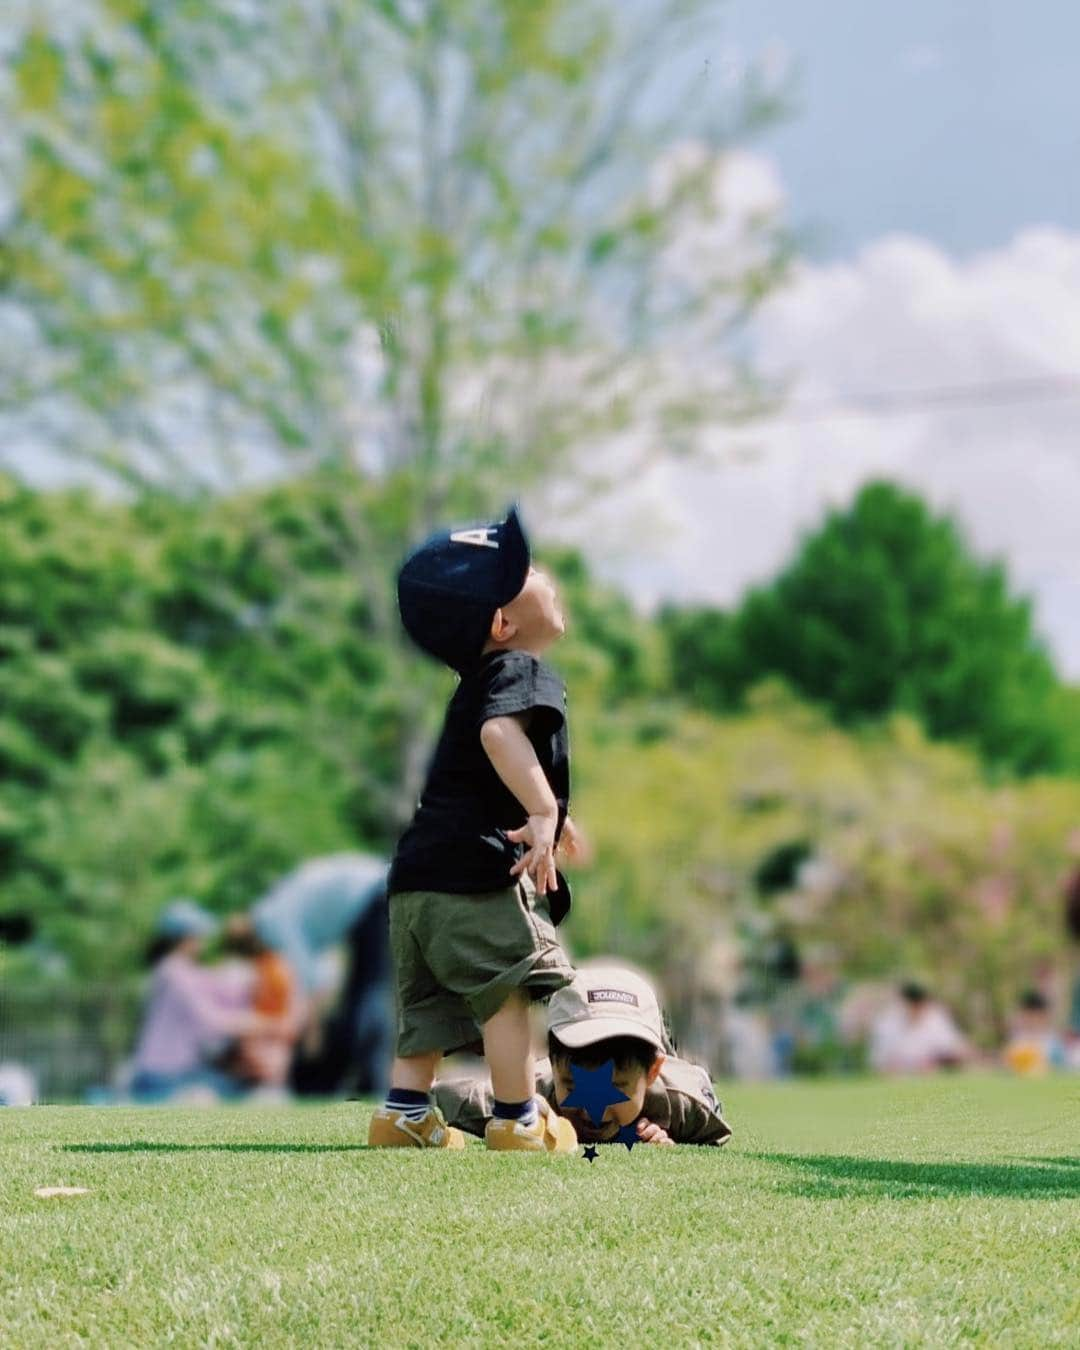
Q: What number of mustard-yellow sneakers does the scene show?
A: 2